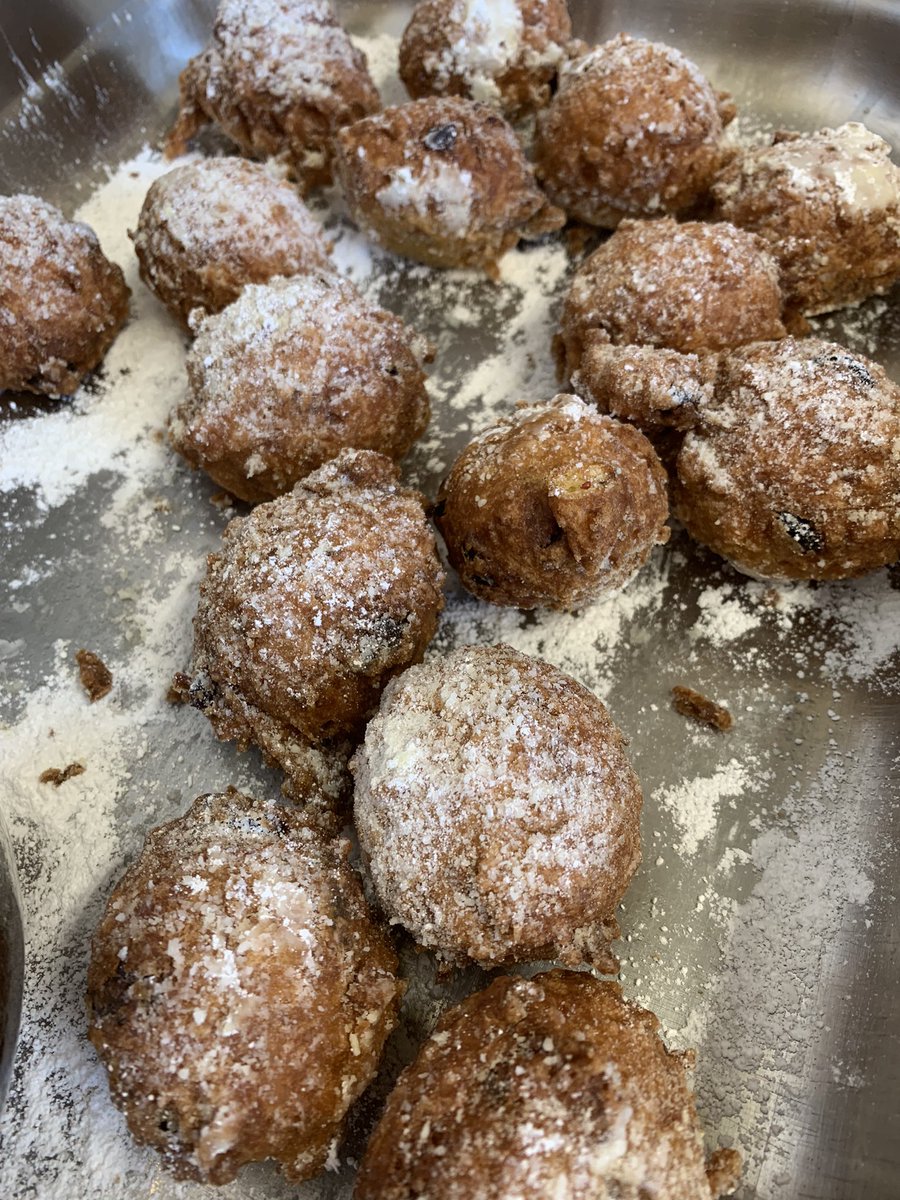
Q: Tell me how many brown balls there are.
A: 15